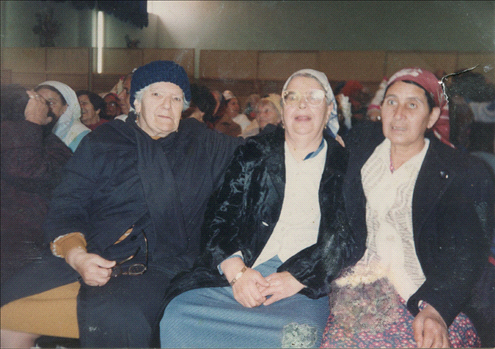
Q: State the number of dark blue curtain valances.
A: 1